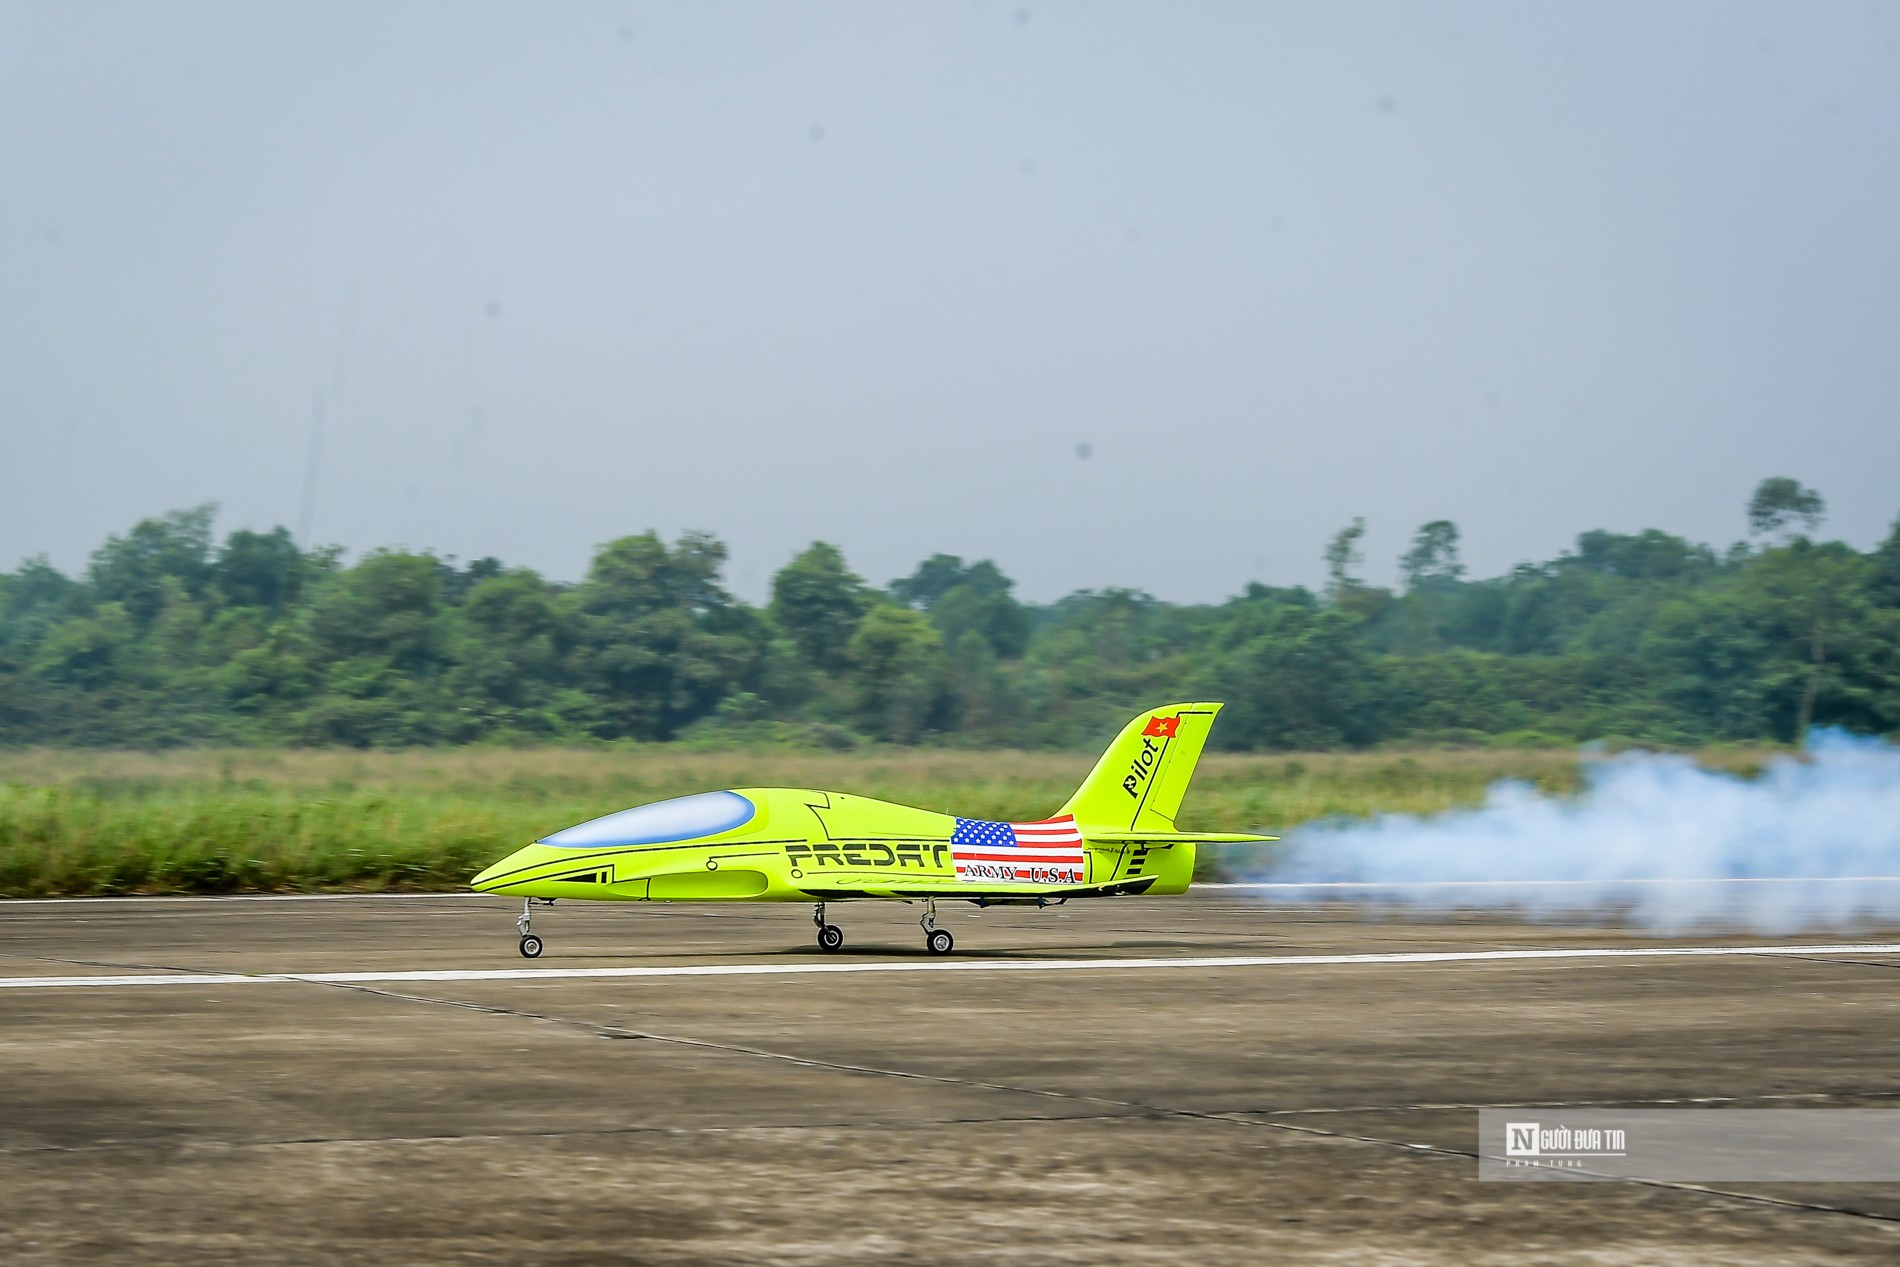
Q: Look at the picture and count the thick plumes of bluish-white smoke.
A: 1